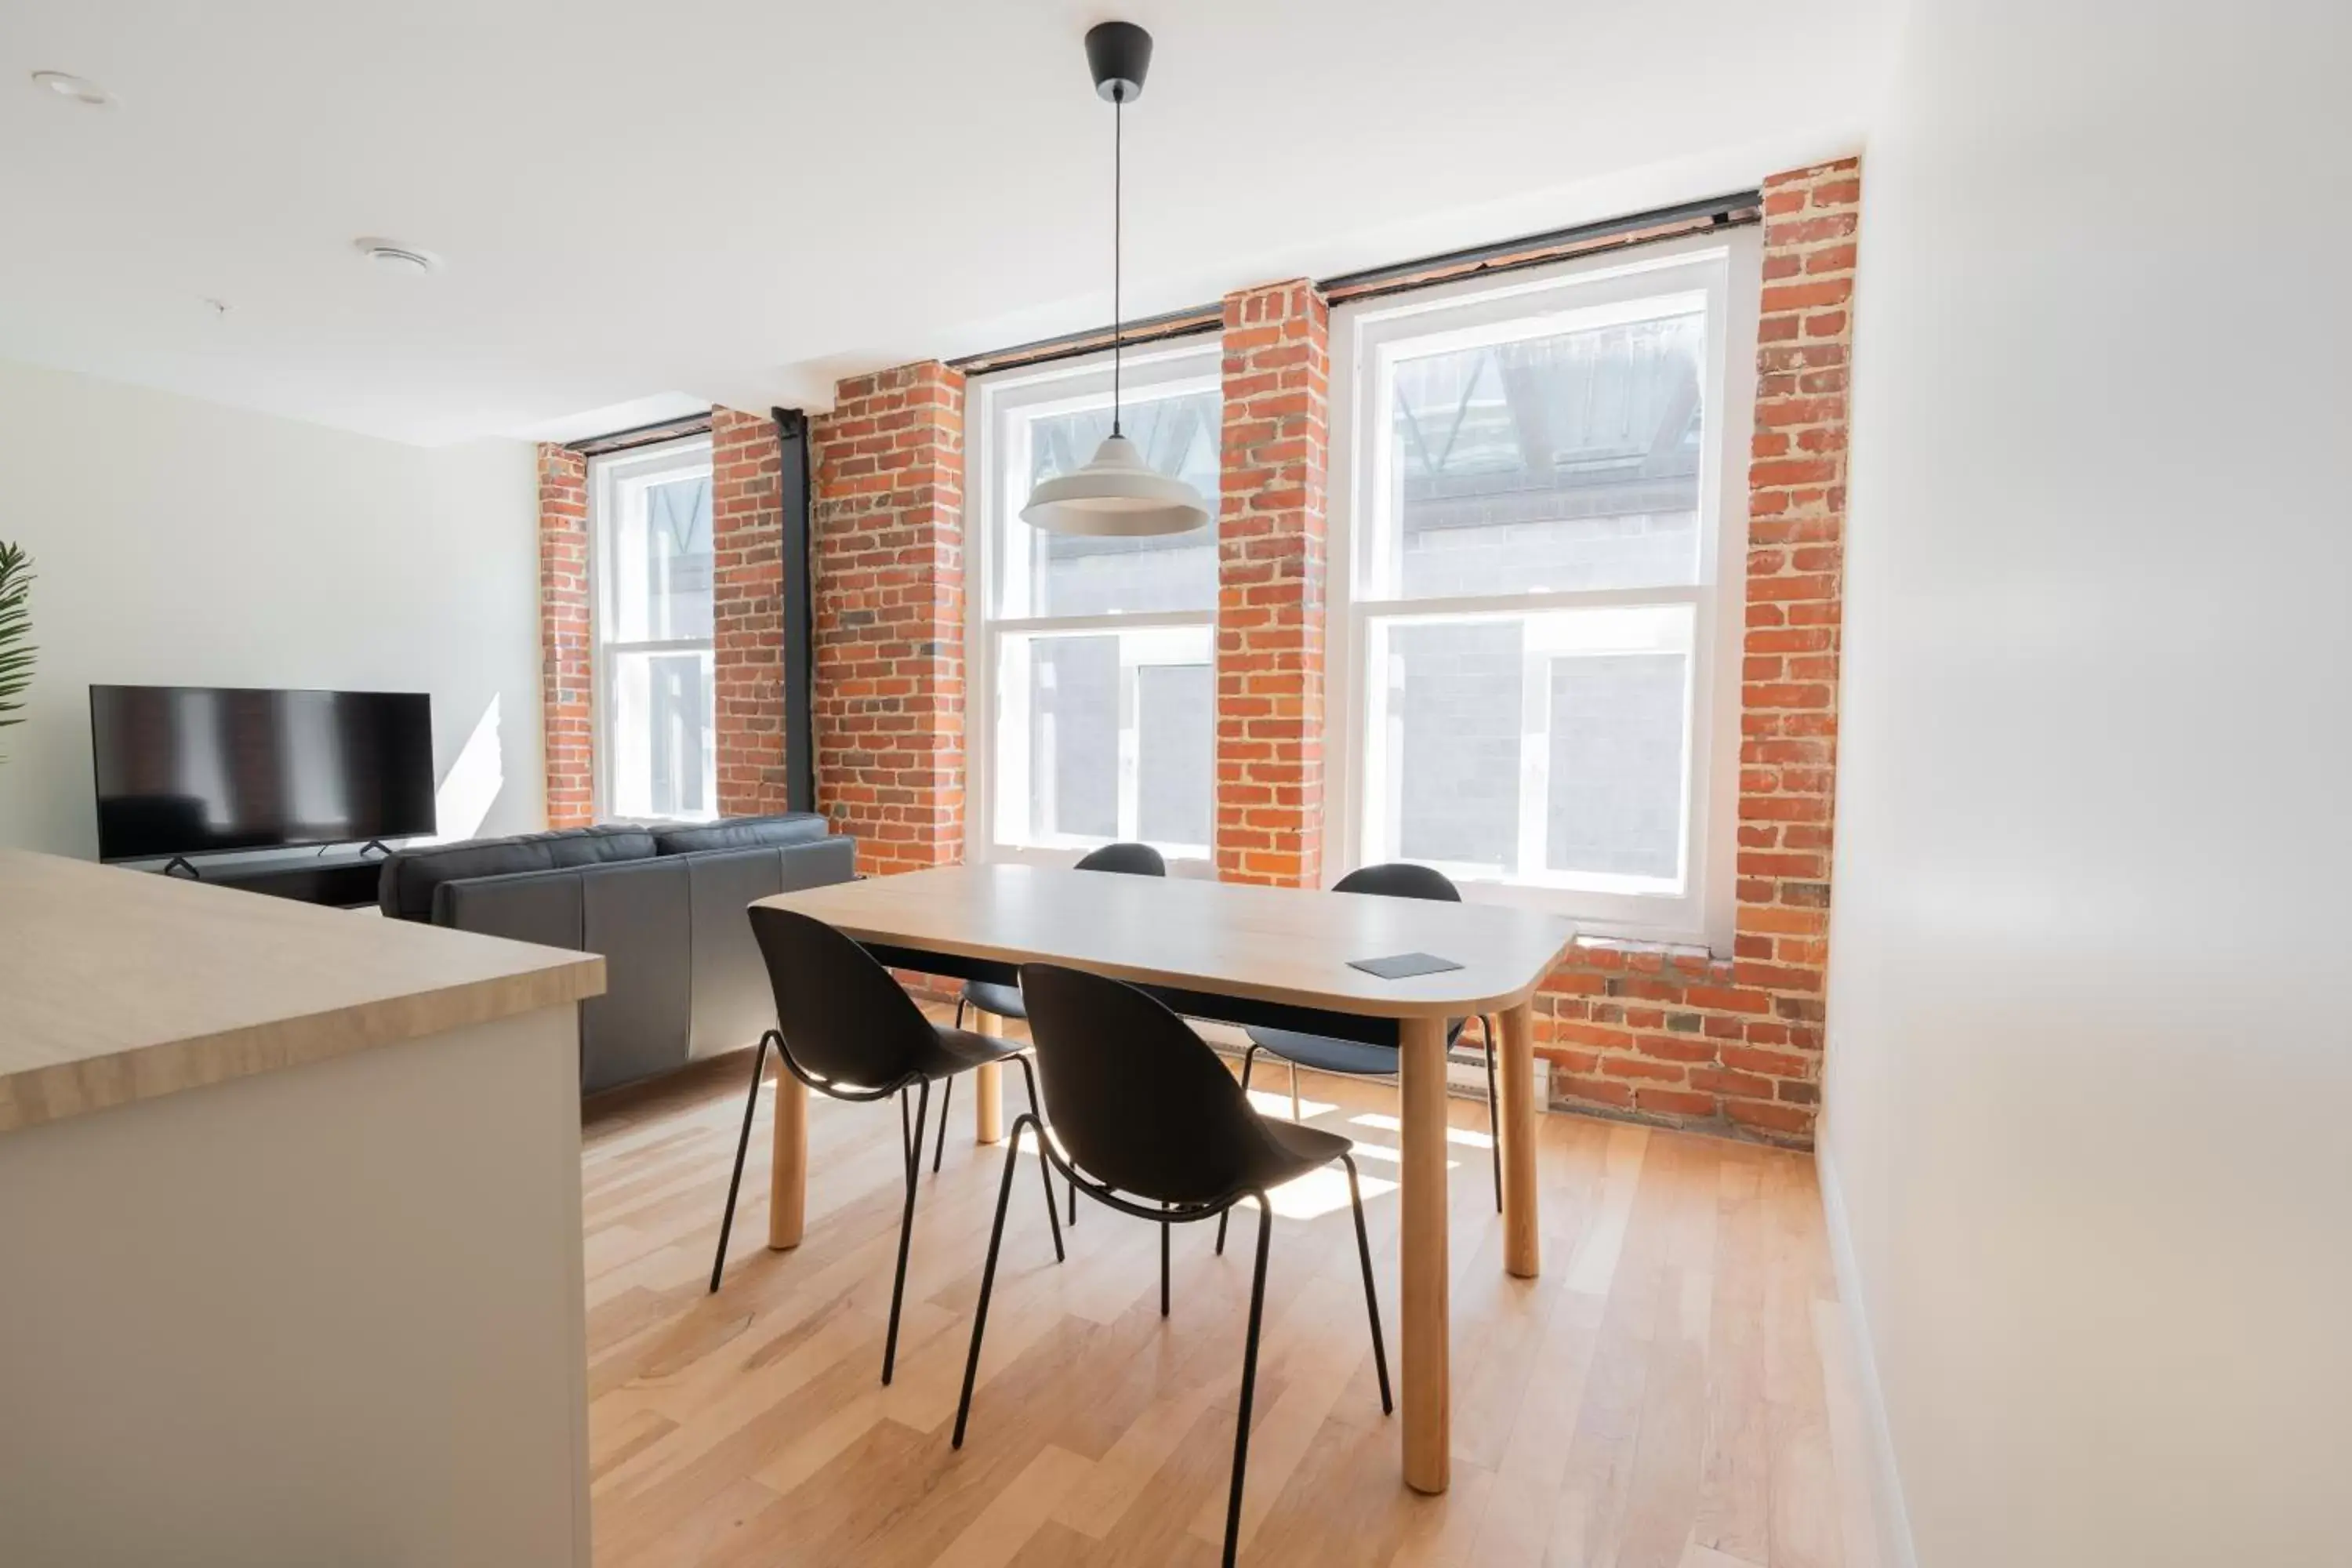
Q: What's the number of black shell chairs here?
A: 4